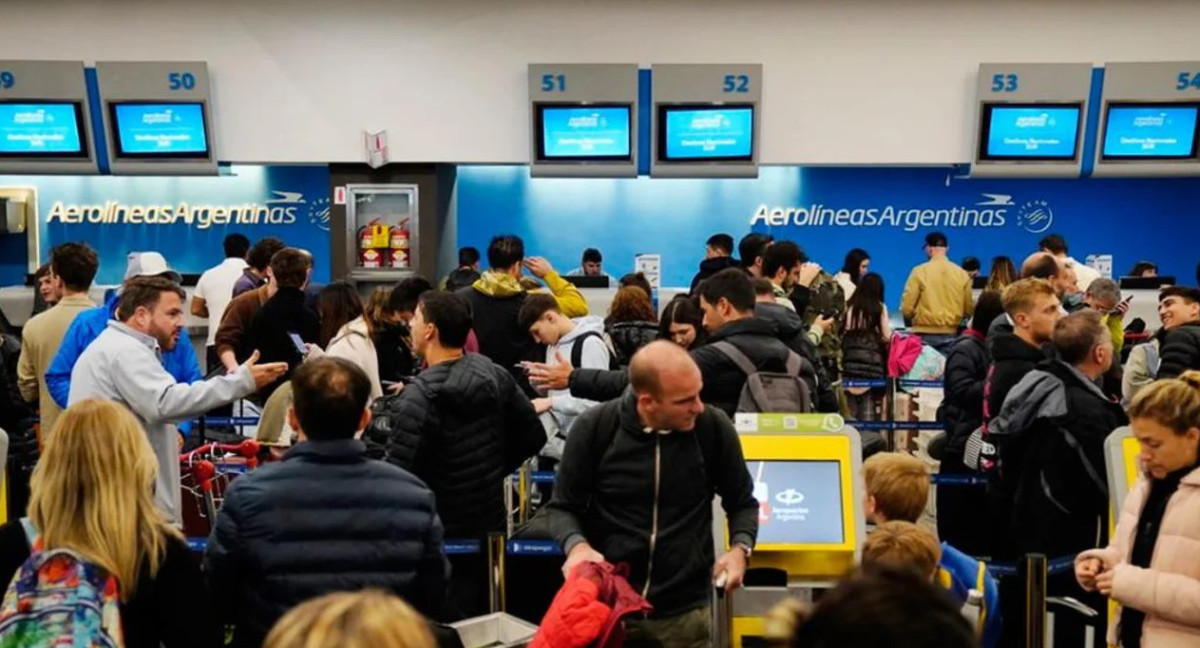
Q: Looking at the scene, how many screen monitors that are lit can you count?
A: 7